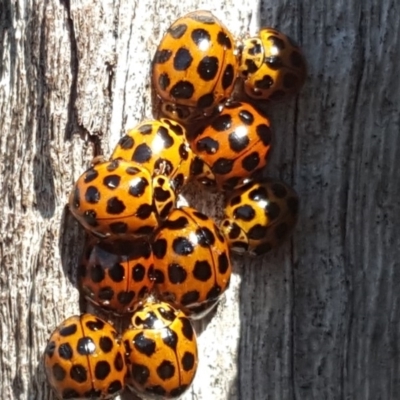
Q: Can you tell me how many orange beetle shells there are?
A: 10